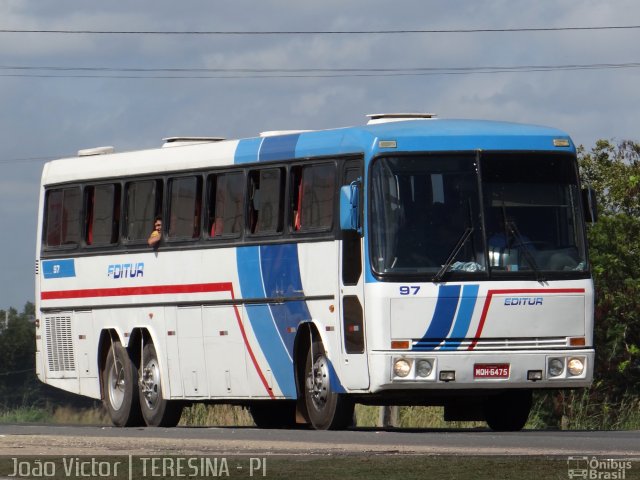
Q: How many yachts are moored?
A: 0